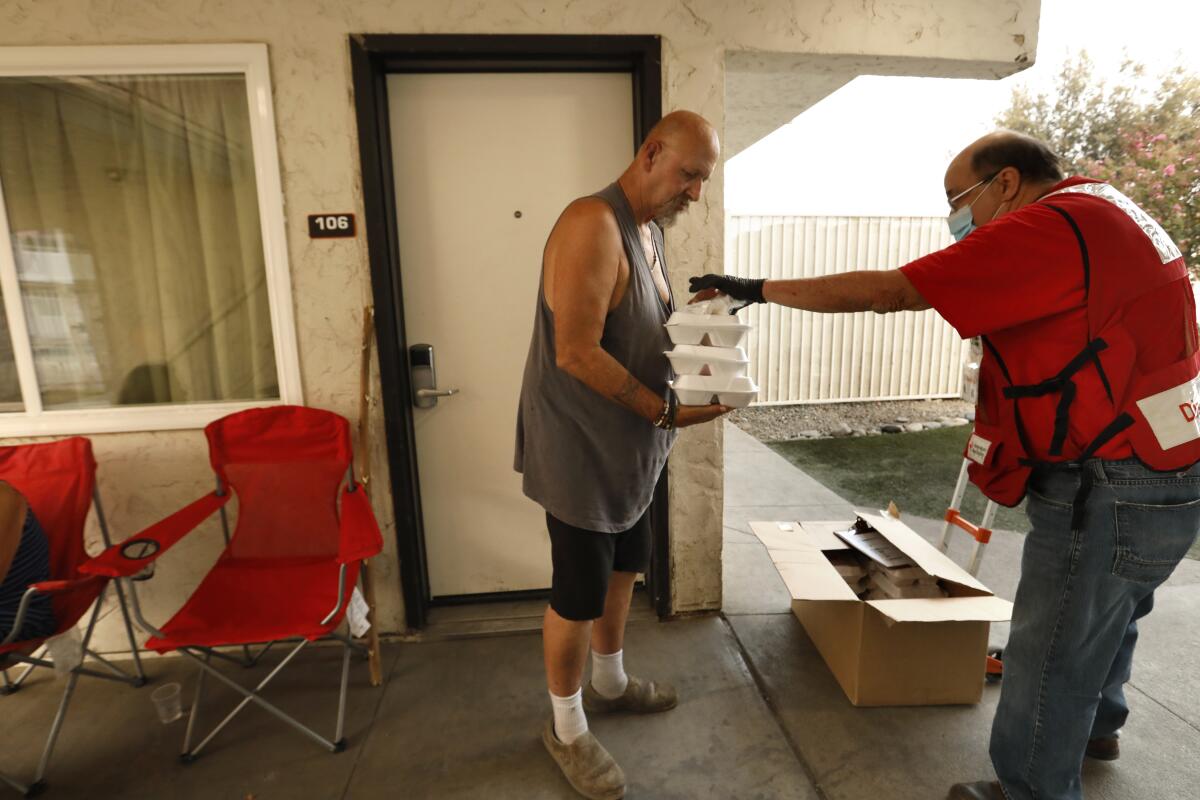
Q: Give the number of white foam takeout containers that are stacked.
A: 3